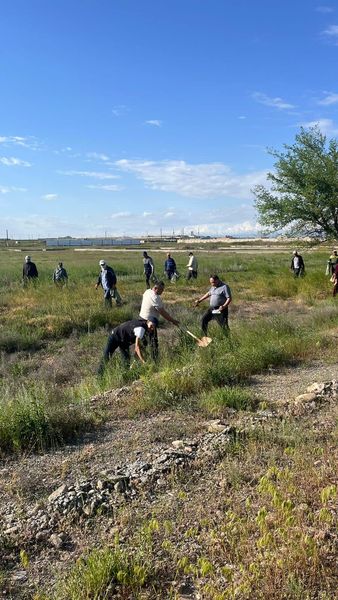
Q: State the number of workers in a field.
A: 12